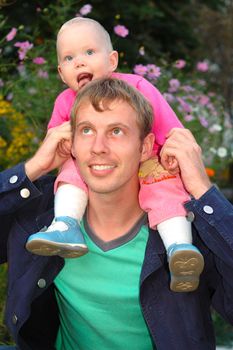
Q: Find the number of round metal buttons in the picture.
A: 6